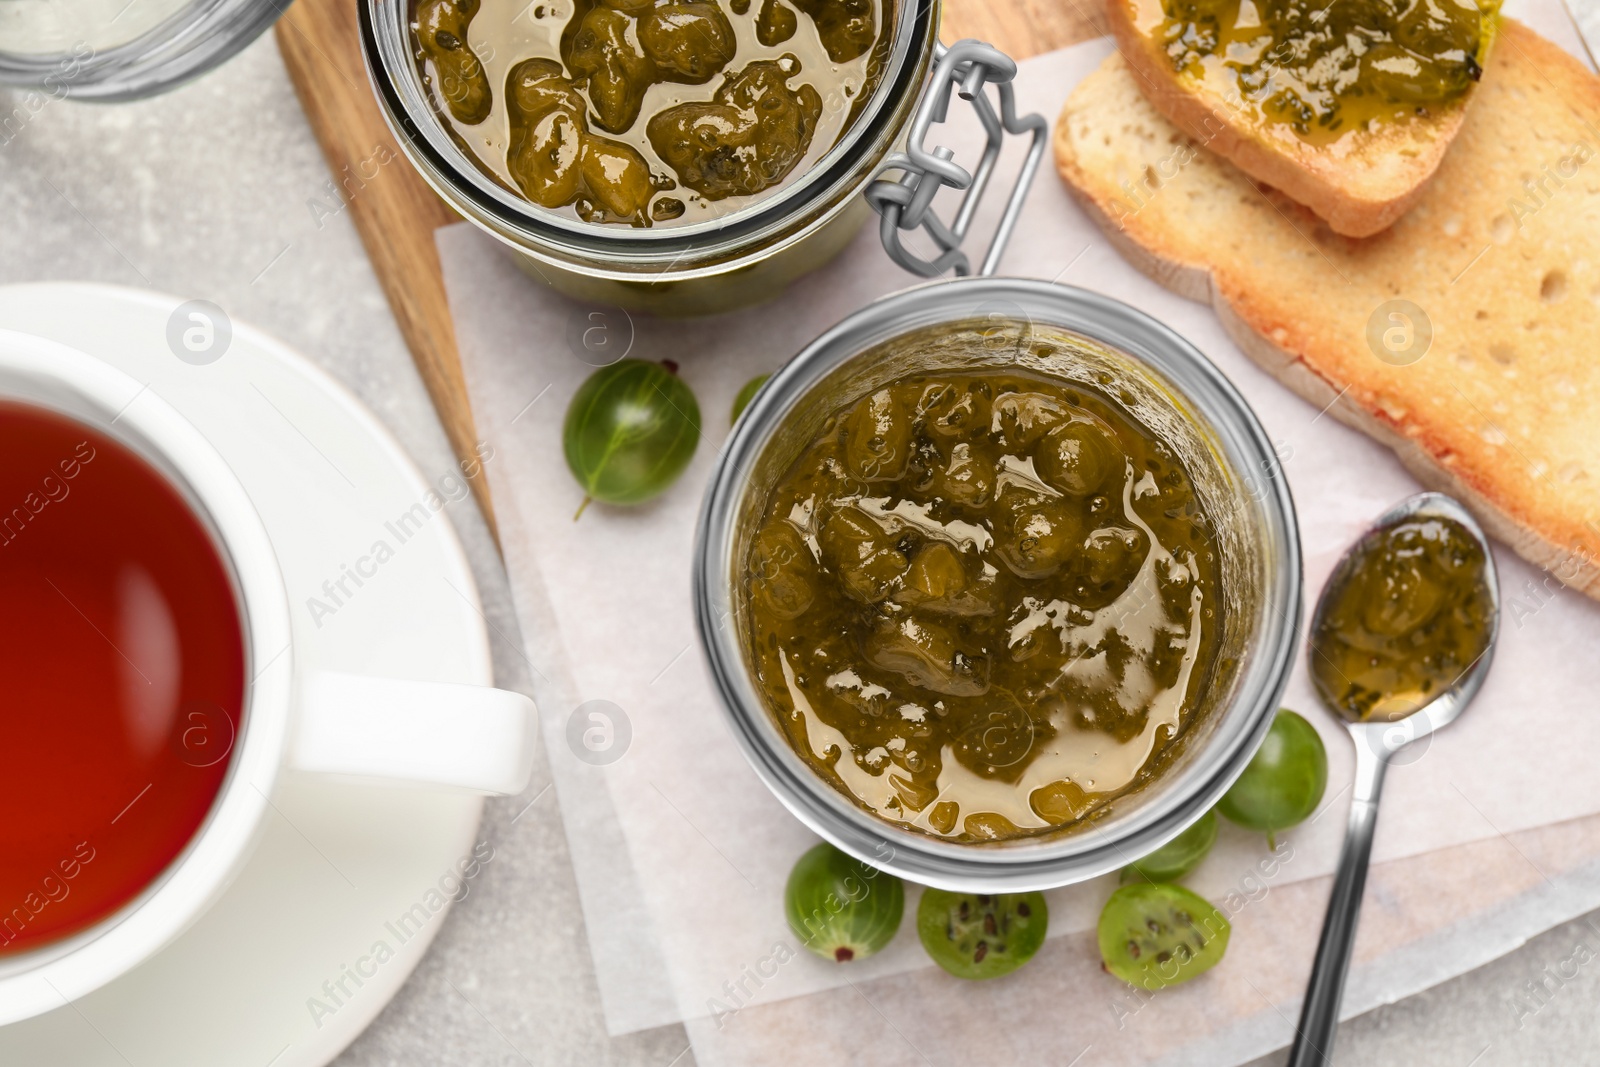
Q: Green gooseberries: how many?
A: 7